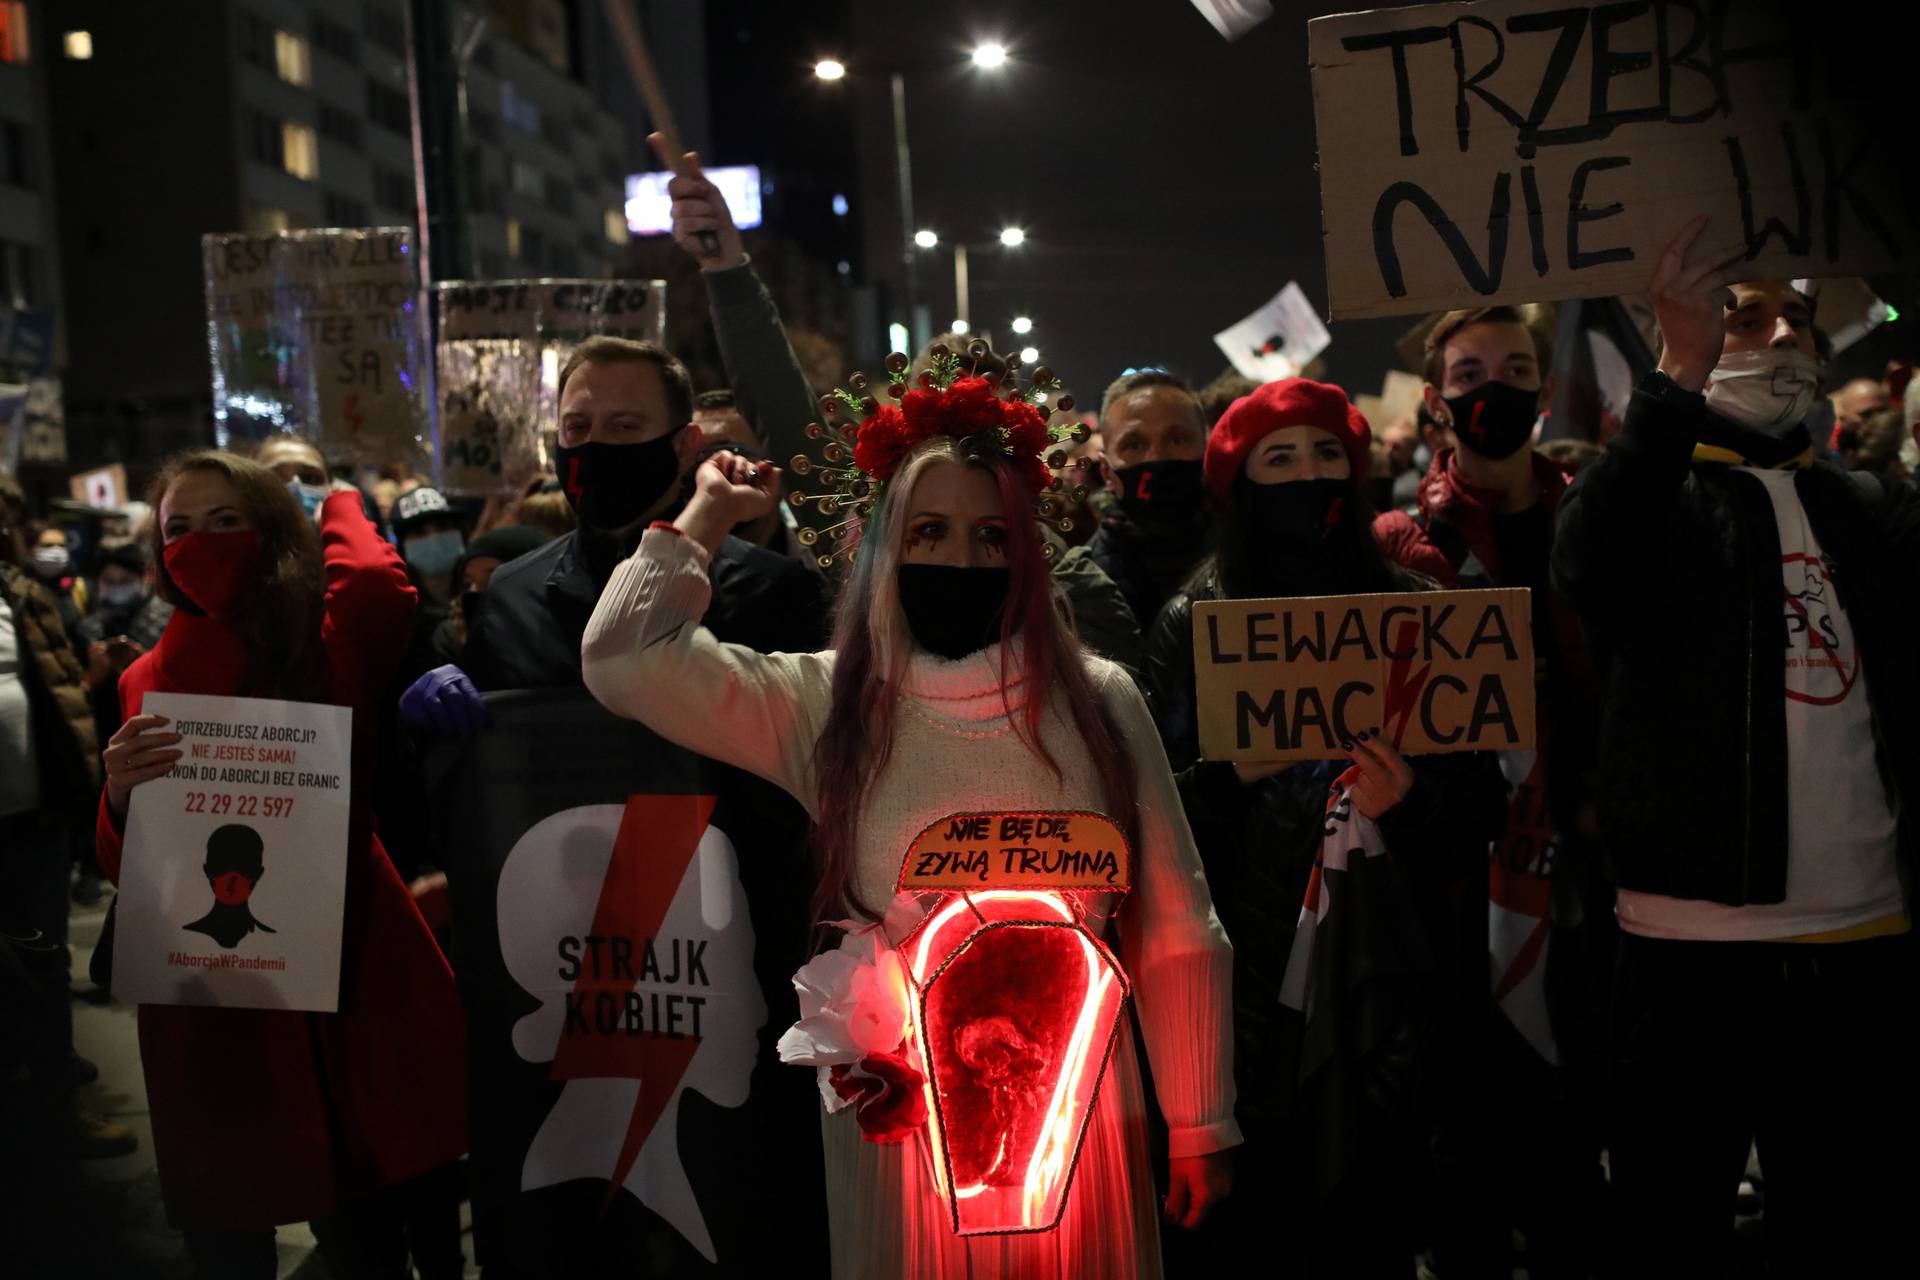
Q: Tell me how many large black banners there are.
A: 1